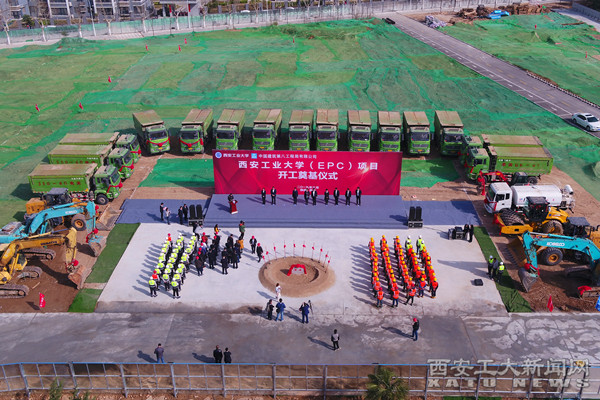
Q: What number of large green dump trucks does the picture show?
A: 15